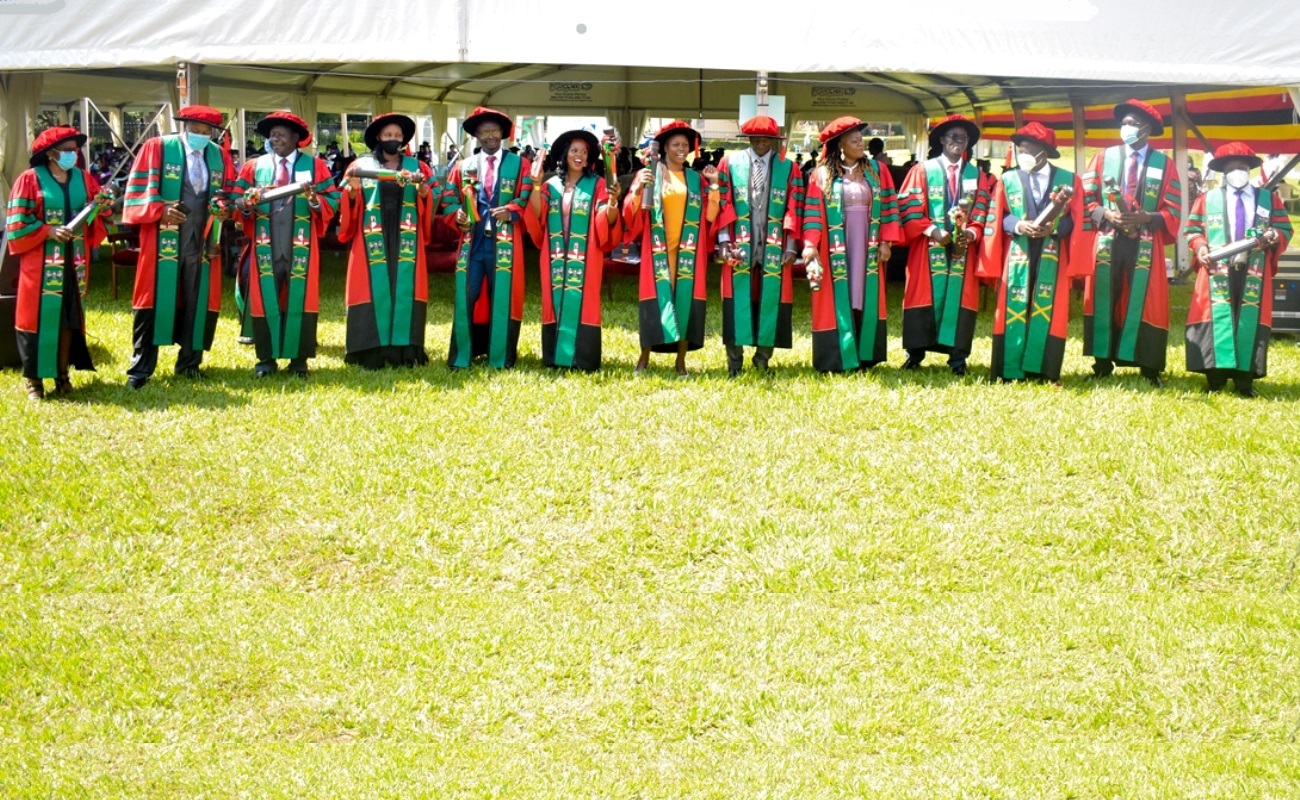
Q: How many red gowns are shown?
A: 13